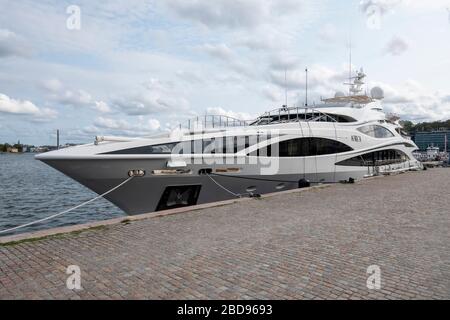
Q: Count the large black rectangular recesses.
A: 1